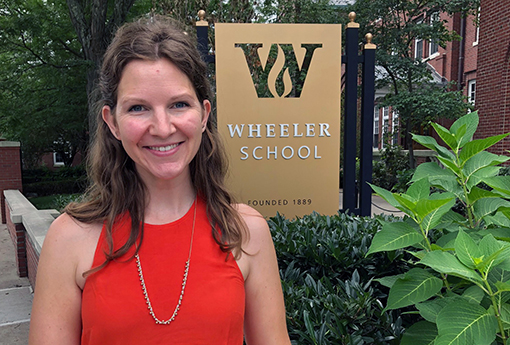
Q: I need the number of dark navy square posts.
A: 3